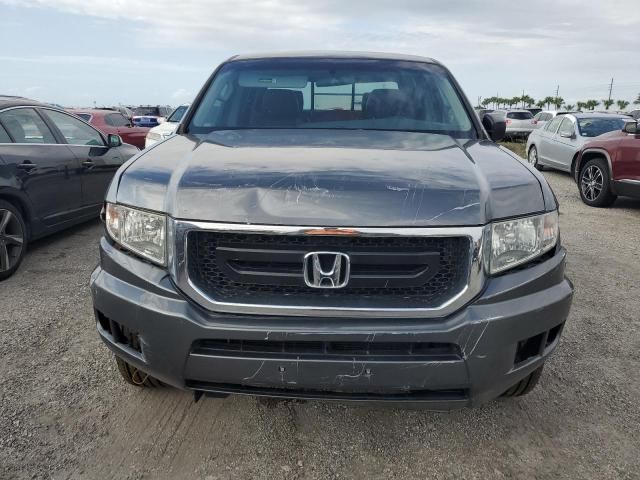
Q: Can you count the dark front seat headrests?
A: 2